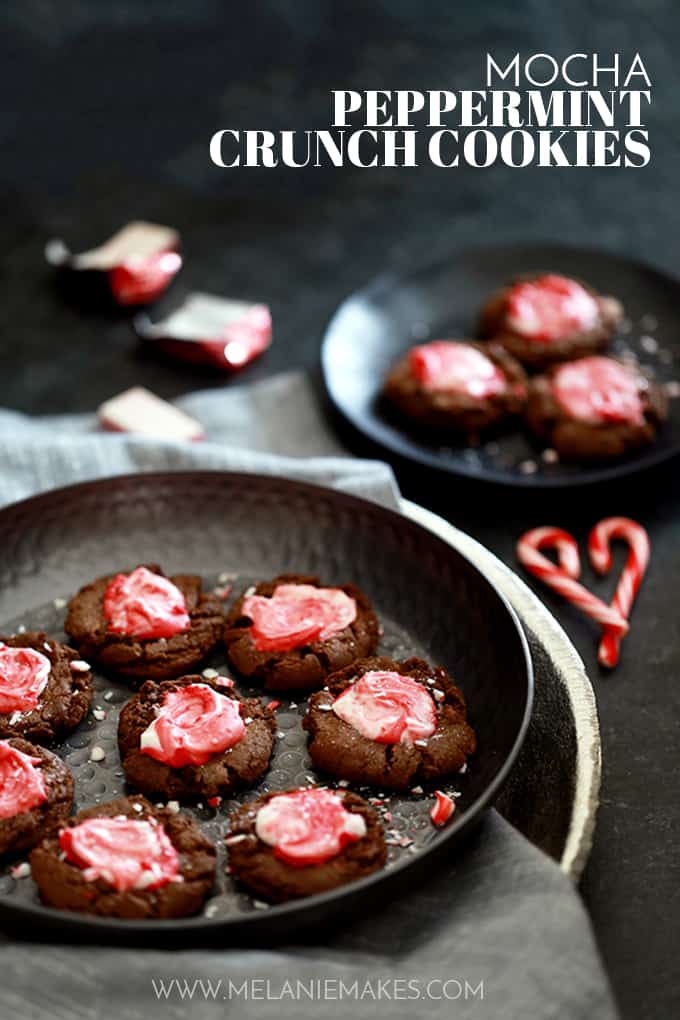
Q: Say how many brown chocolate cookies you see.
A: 11